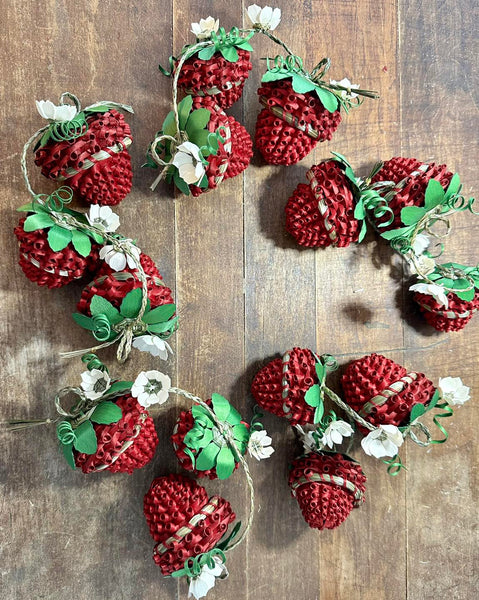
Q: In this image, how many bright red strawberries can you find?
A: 15